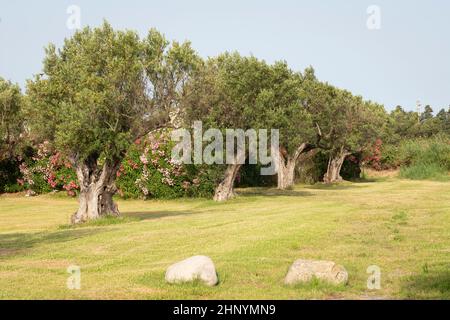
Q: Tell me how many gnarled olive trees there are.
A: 4